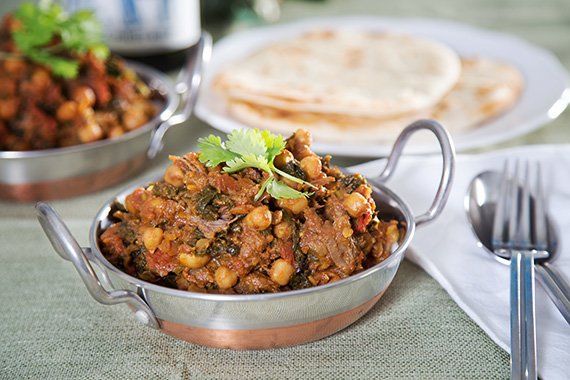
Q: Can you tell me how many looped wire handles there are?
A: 3